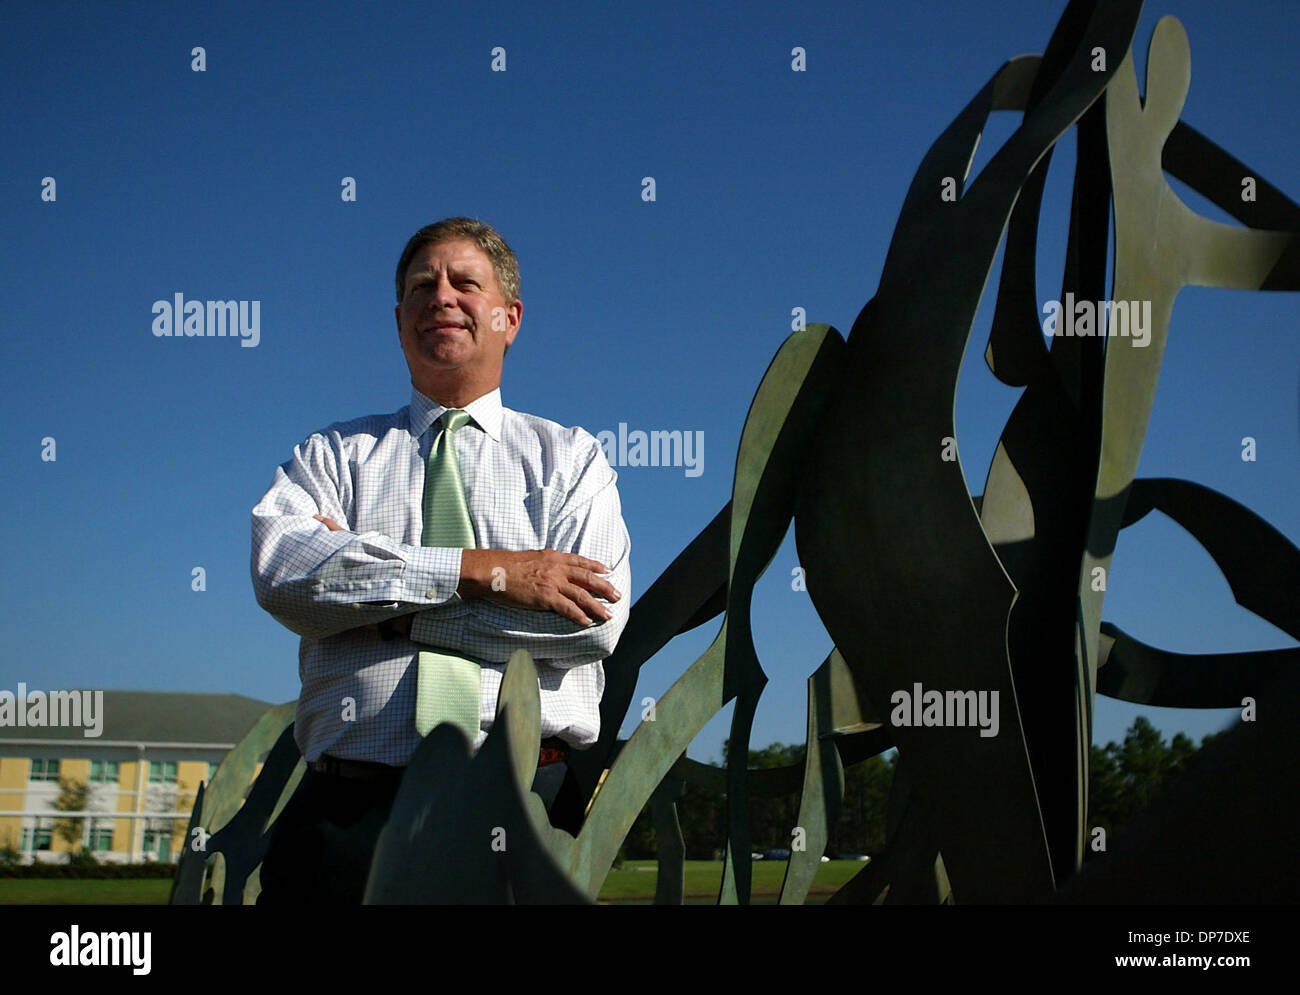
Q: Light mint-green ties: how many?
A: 1